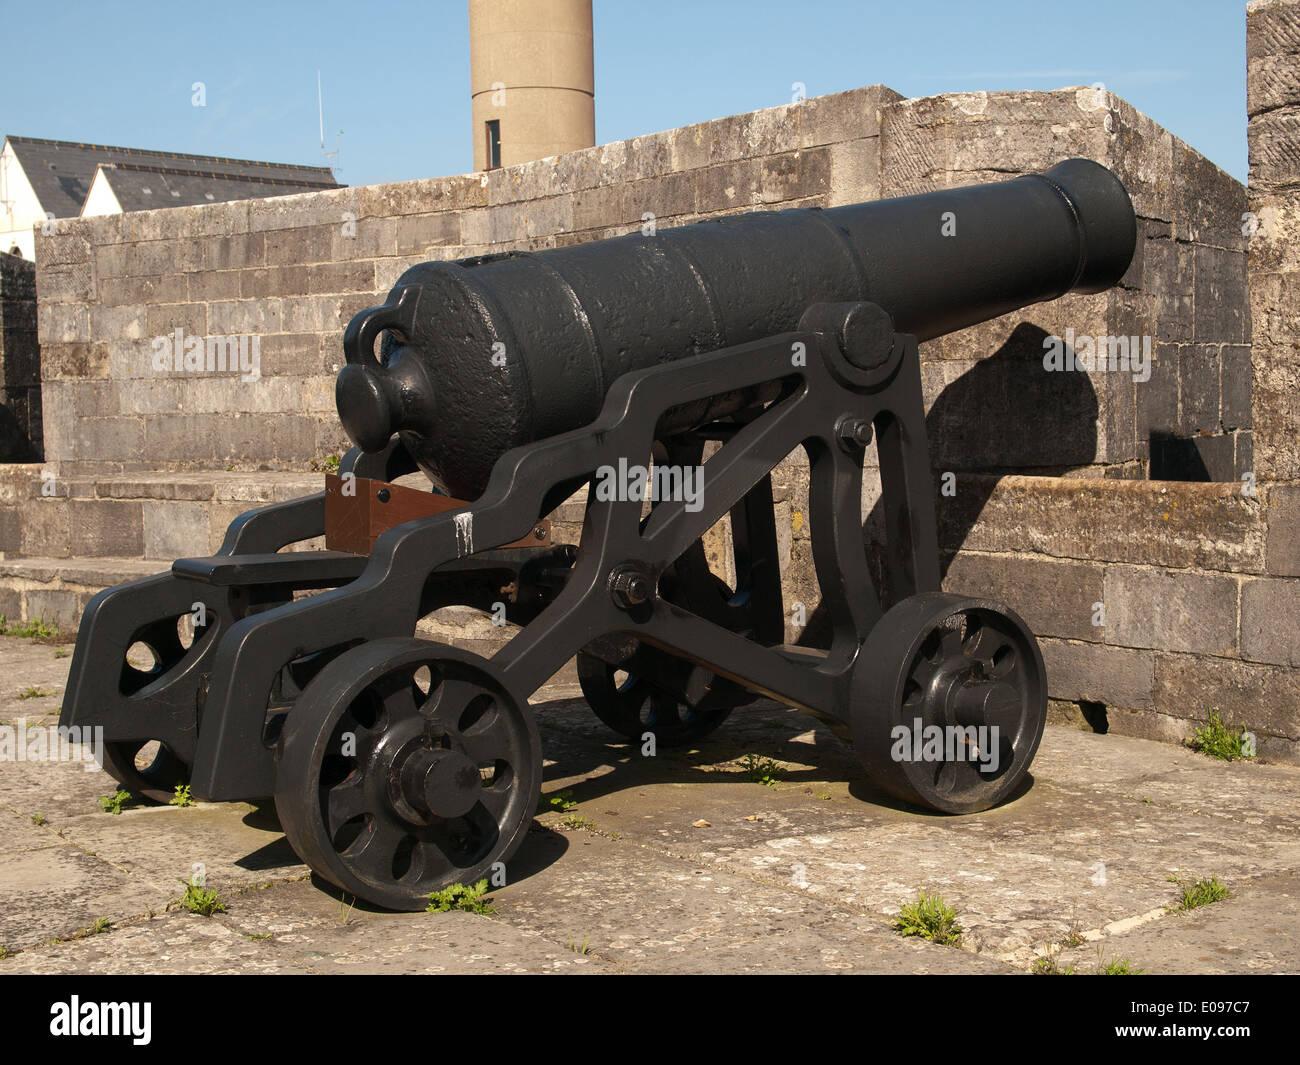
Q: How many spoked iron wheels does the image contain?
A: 4